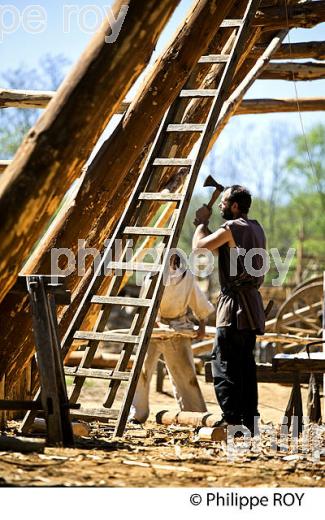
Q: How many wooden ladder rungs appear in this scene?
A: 12